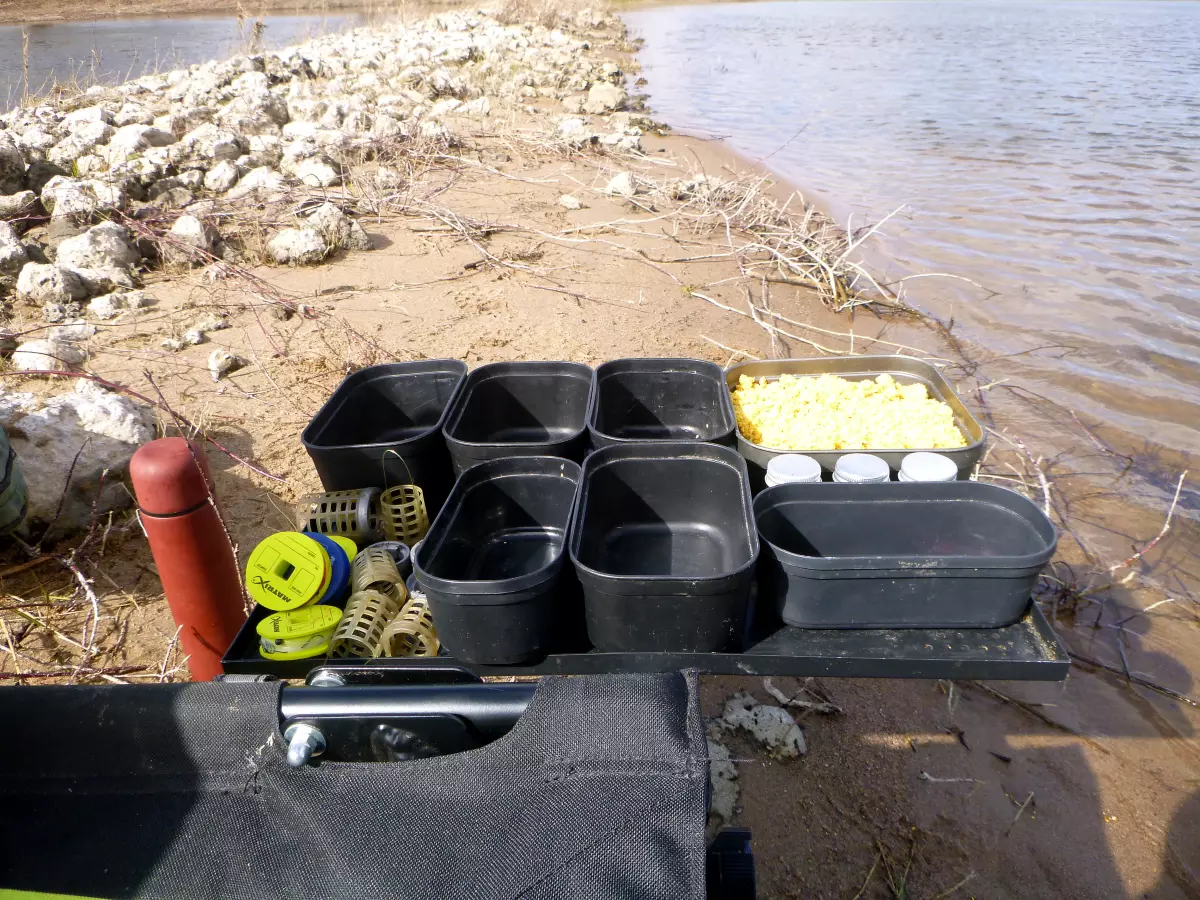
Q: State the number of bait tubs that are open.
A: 7